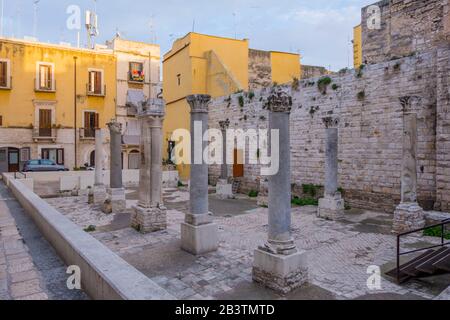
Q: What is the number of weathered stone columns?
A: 8